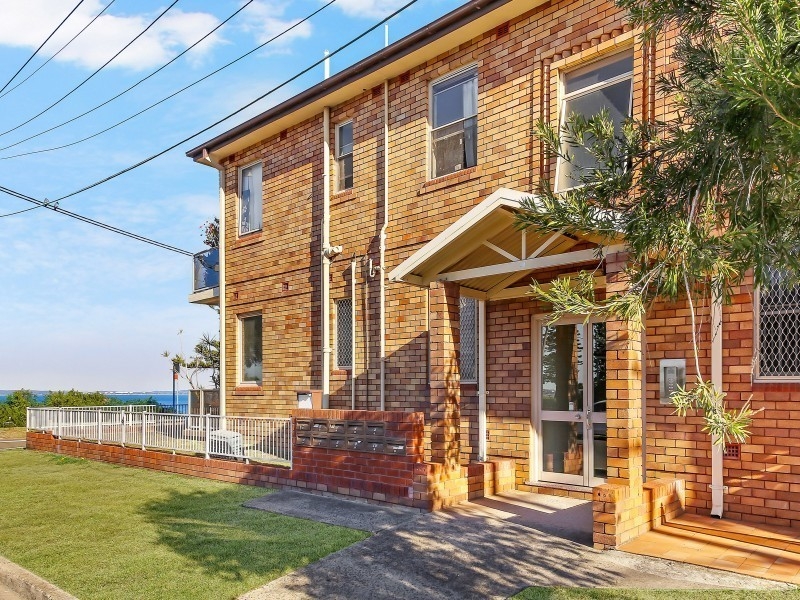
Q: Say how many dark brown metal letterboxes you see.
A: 11